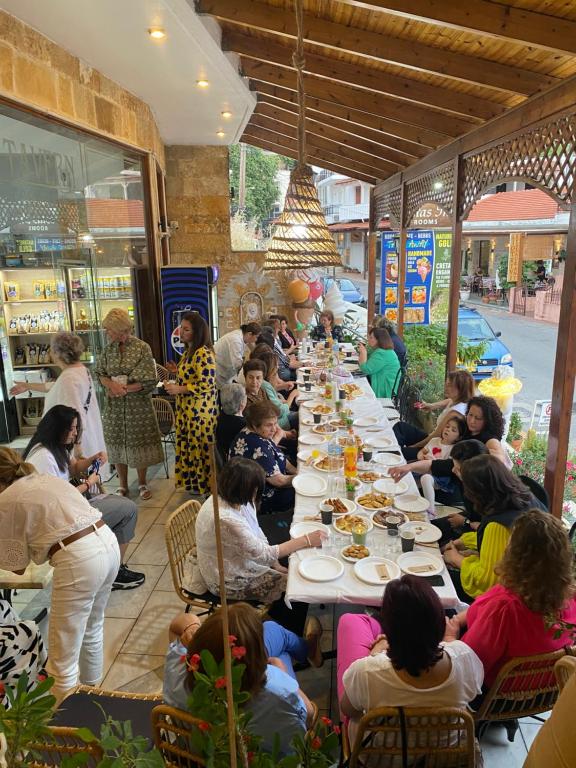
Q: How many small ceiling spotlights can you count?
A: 4